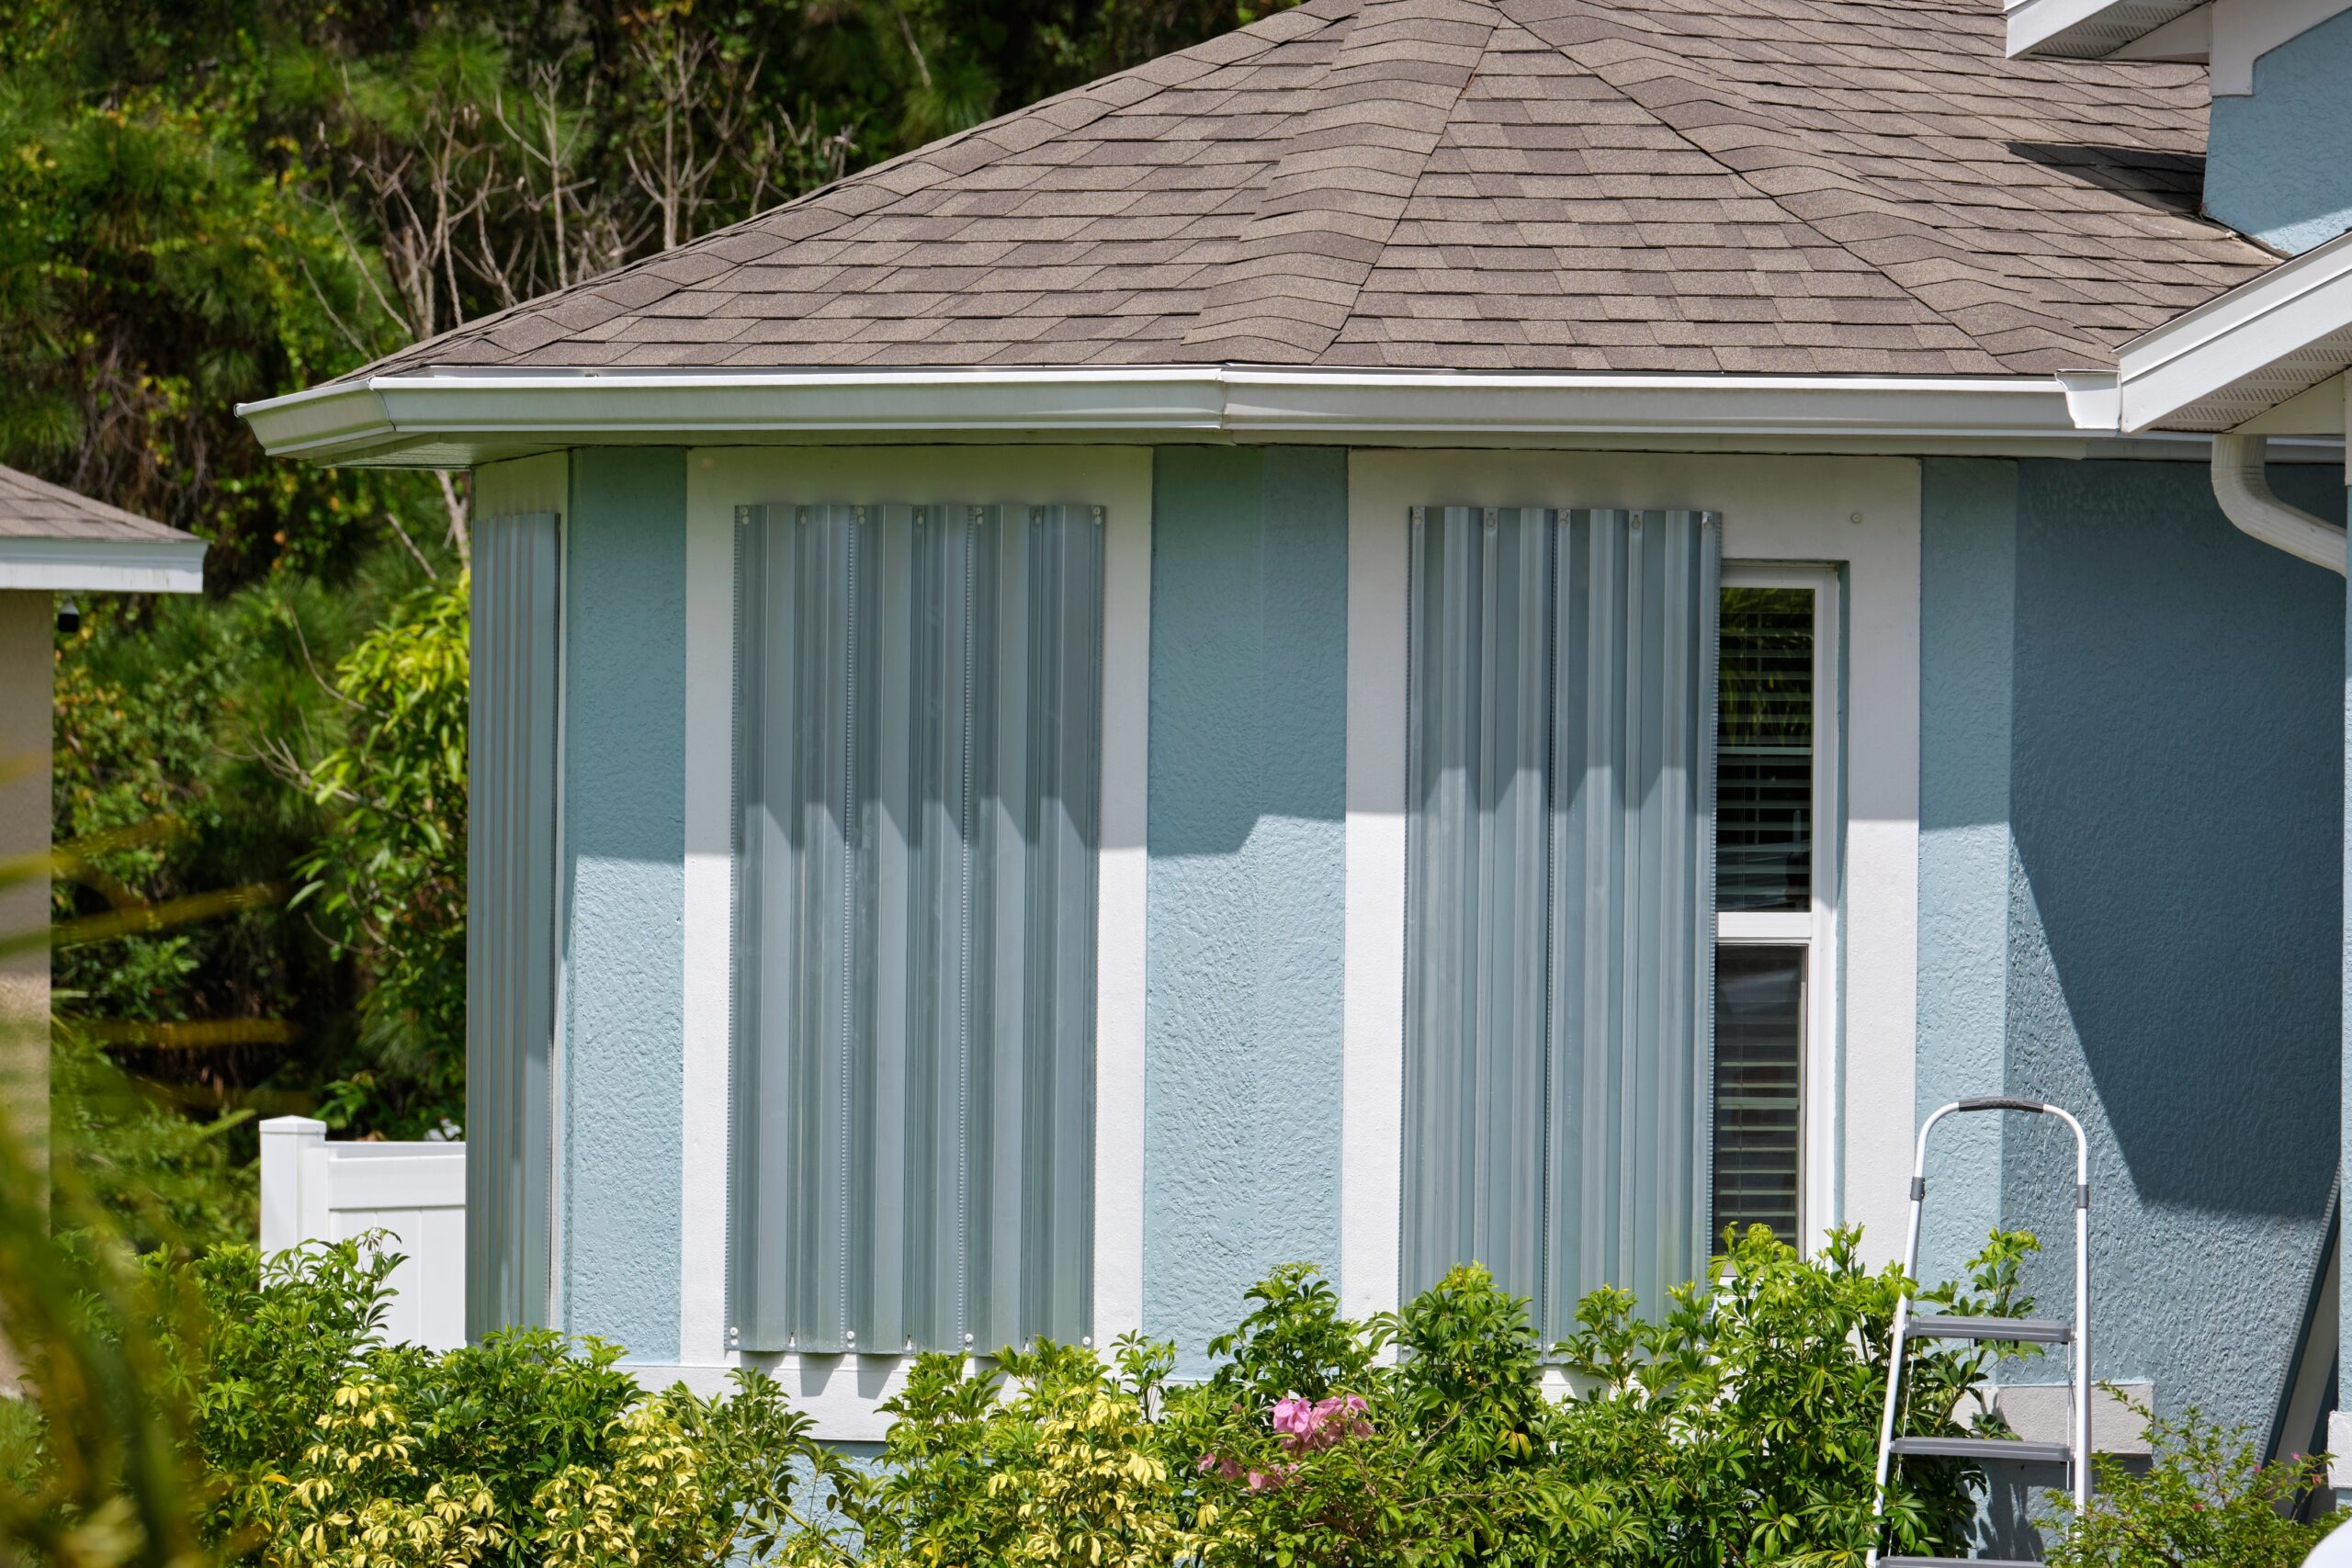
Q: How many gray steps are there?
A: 3